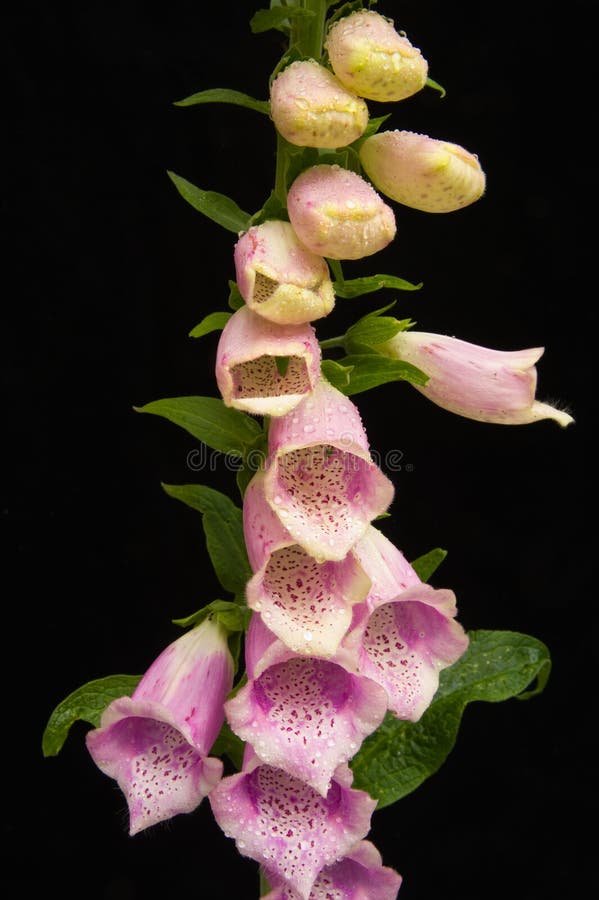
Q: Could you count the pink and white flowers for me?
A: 14